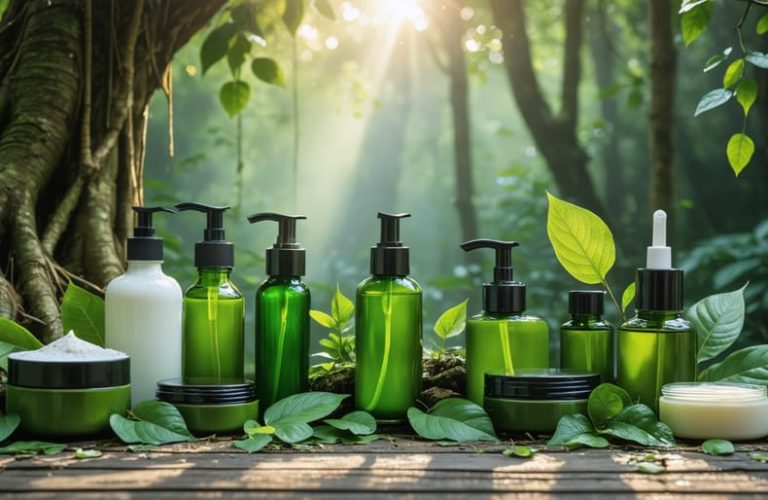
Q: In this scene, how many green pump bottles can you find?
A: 4